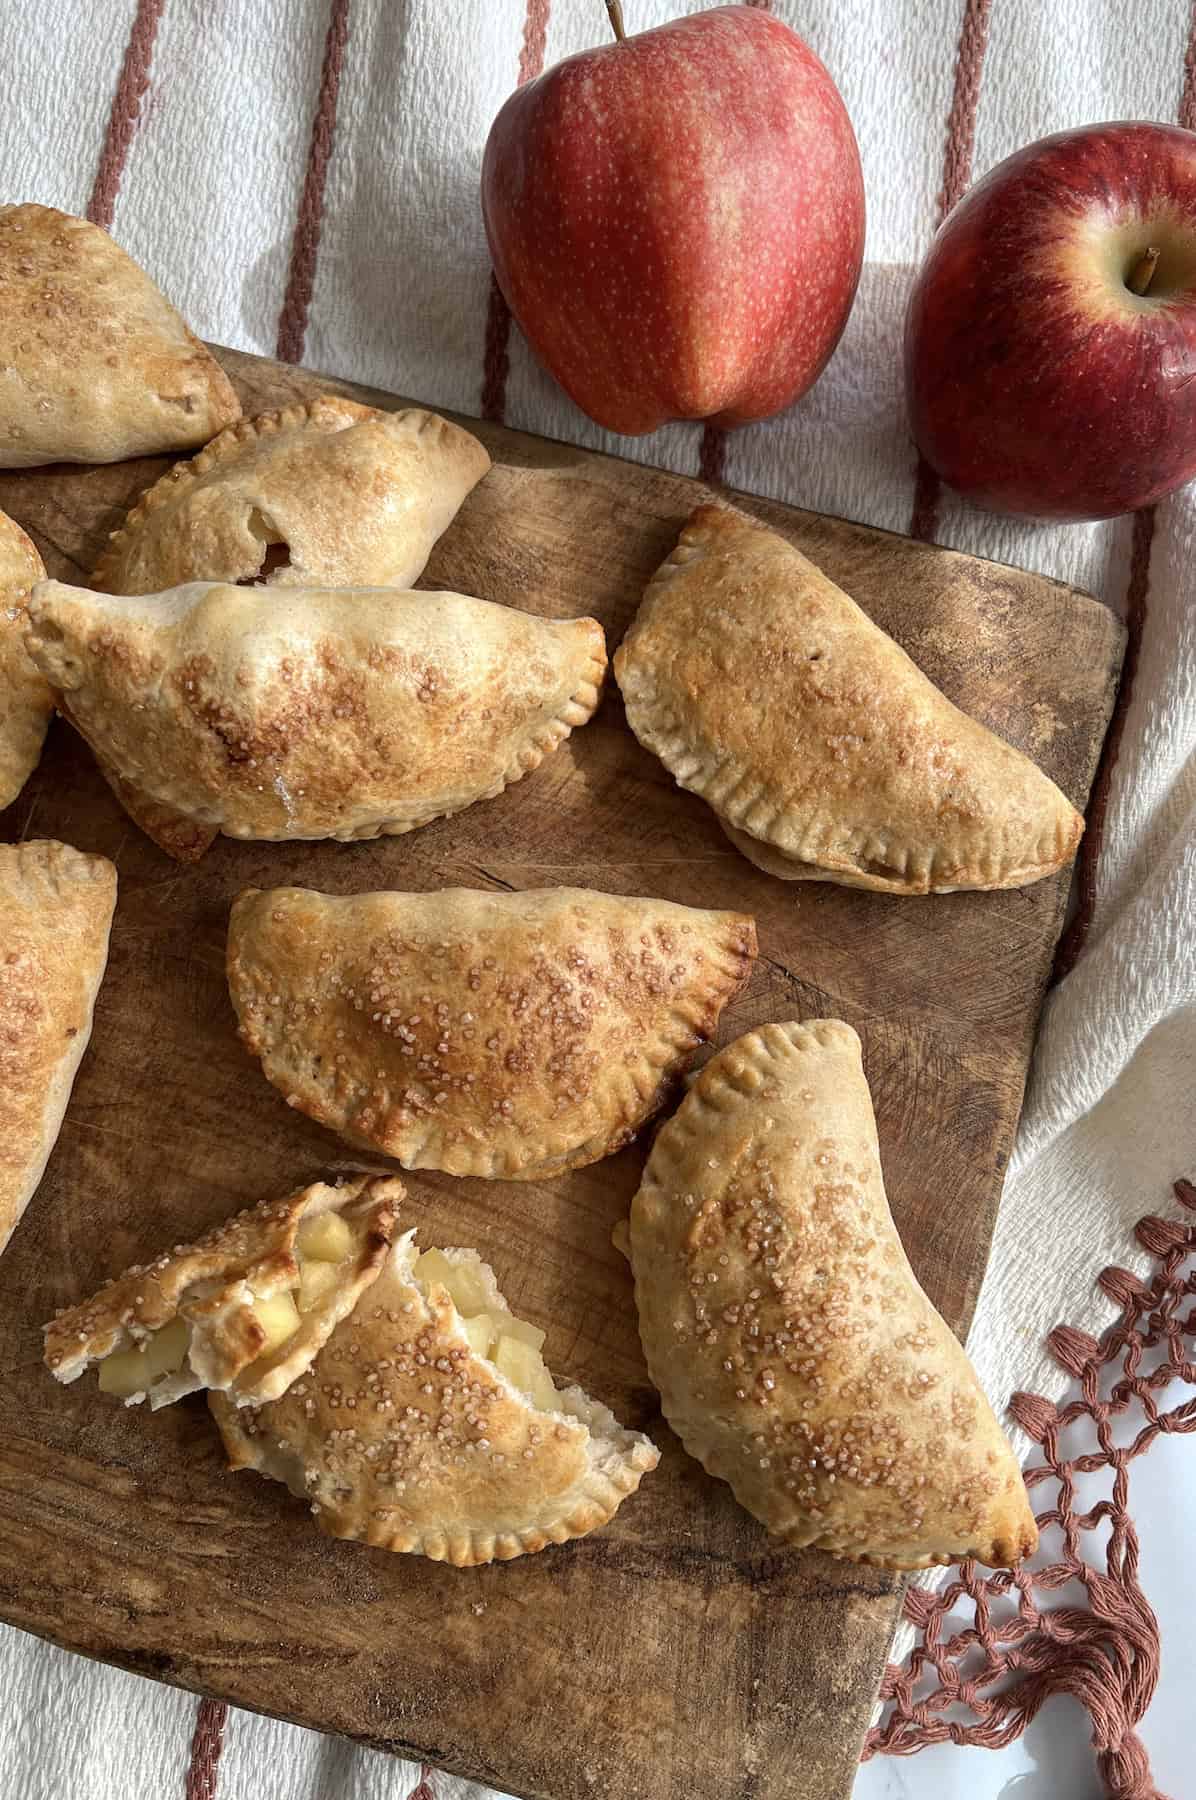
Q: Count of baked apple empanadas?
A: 9